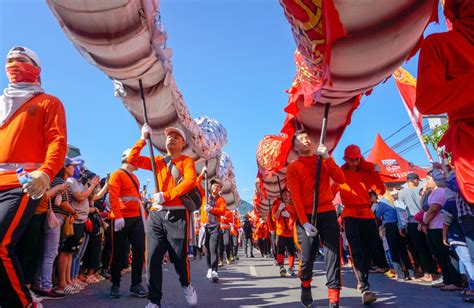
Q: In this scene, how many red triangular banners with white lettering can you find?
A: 1